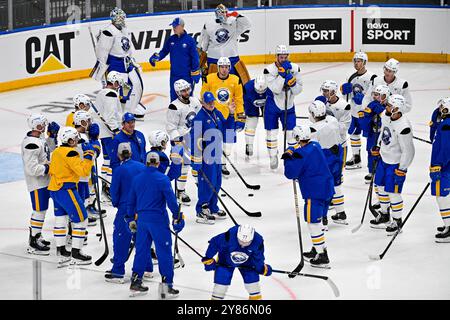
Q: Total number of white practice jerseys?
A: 12